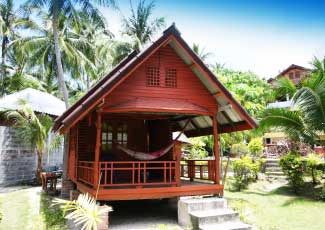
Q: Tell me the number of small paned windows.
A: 2